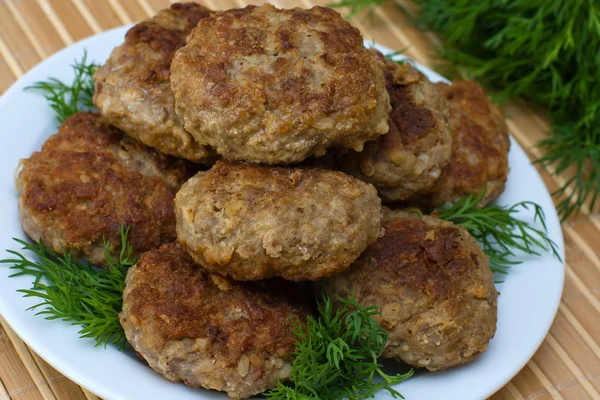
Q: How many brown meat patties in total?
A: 8